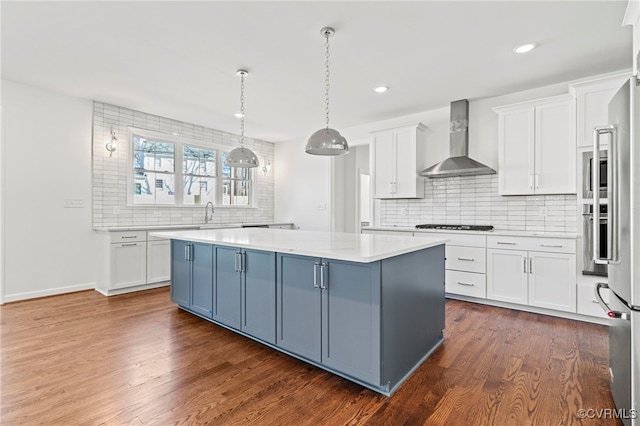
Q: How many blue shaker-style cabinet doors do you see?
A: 6